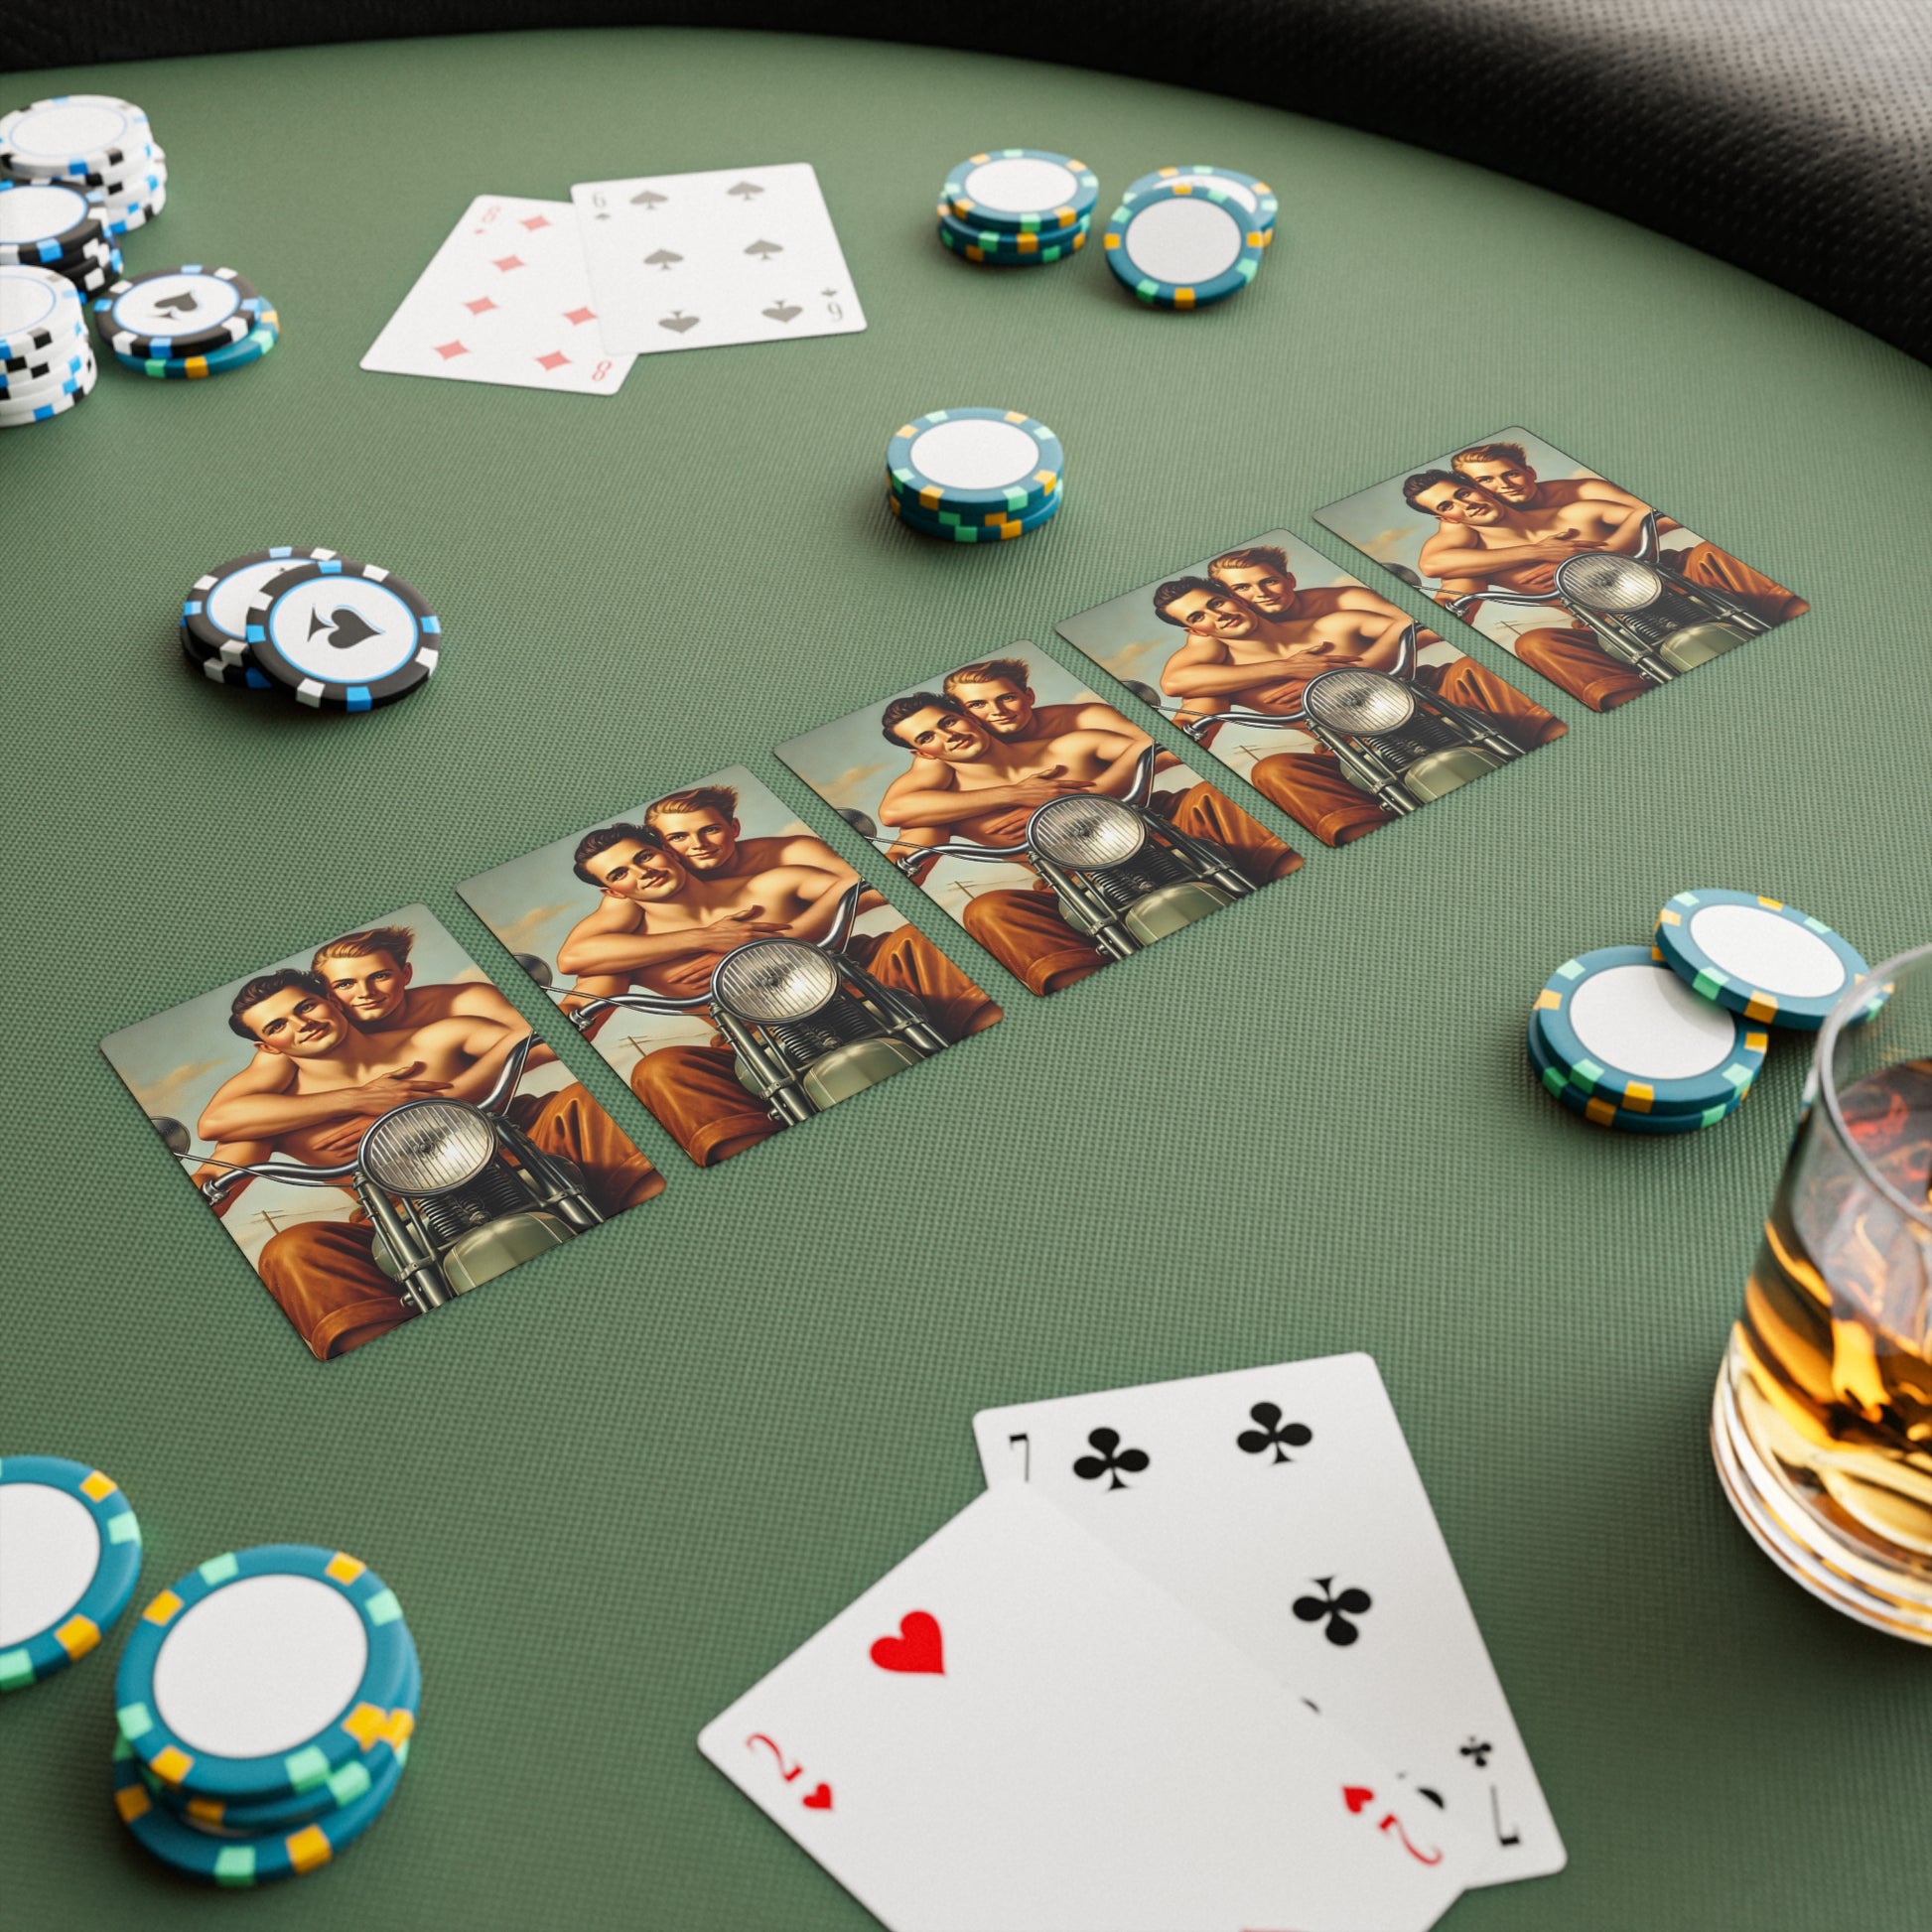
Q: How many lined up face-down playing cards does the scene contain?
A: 5